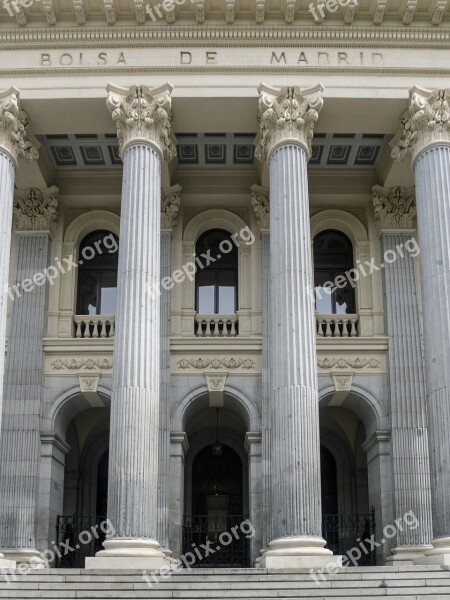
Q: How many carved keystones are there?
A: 3